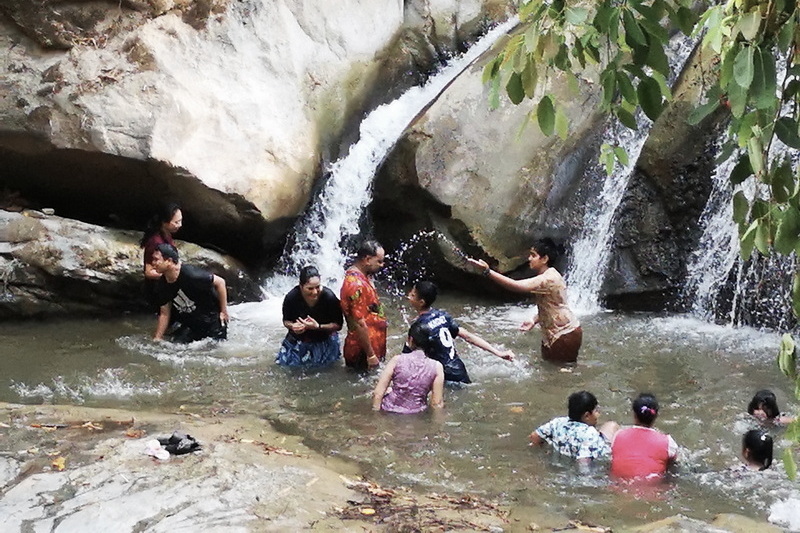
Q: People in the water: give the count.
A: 11